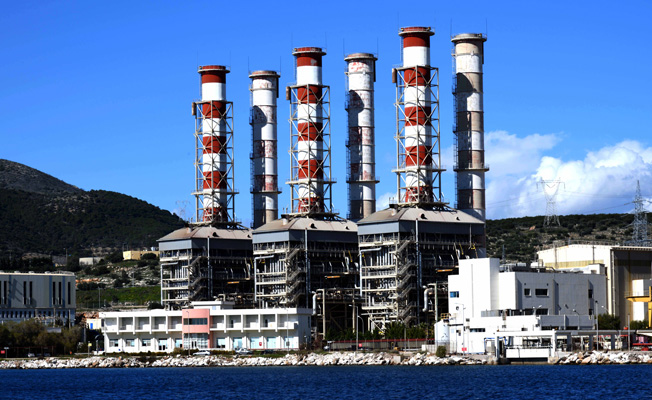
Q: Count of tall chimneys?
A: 6